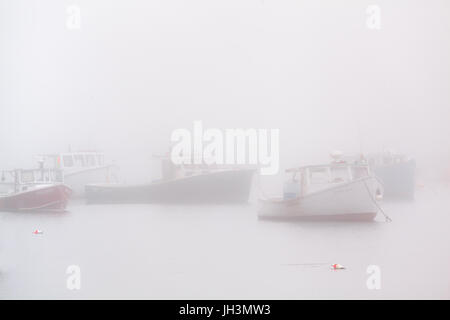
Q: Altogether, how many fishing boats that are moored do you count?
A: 5